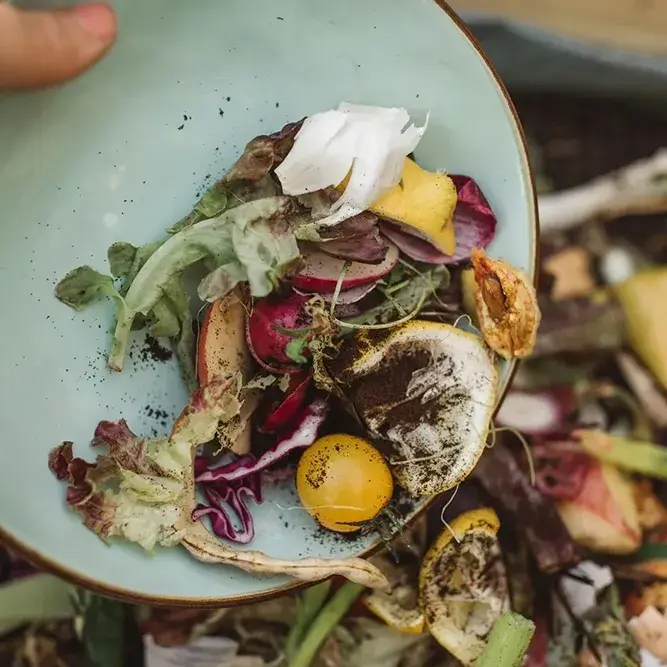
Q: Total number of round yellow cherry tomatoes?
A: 1